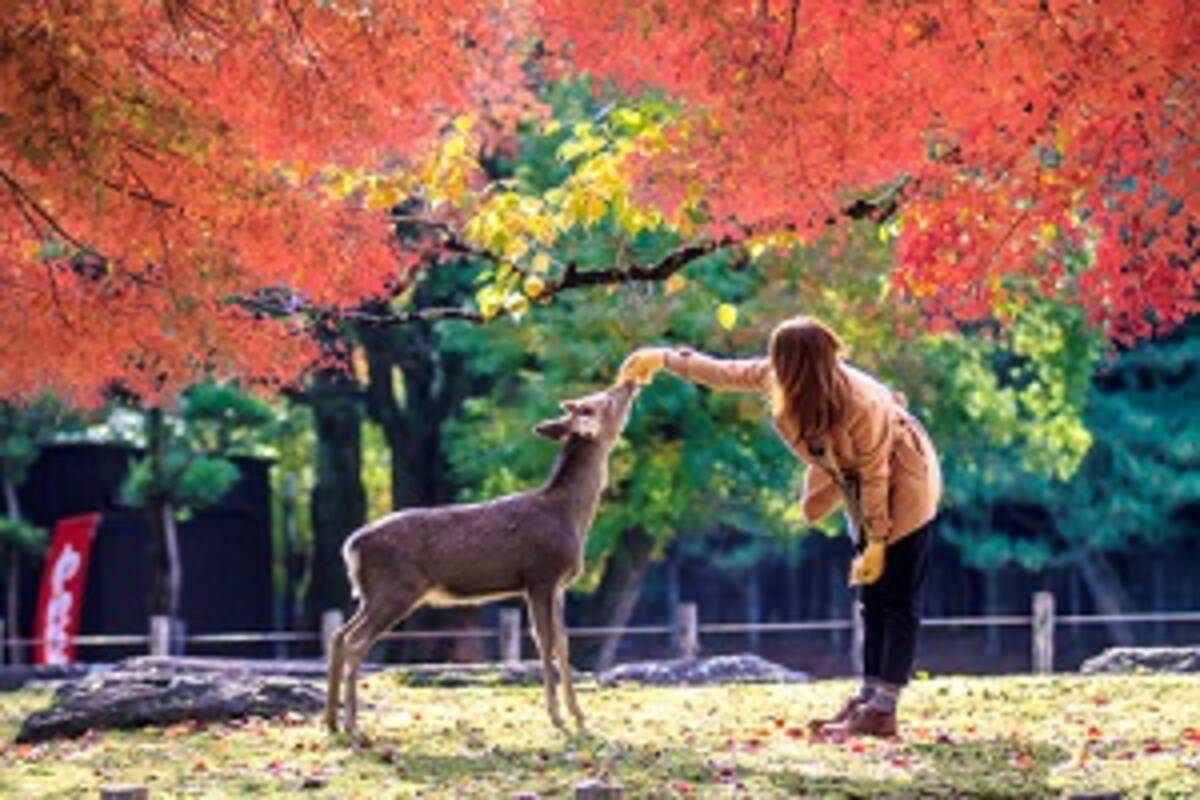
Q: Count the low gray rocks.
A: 3